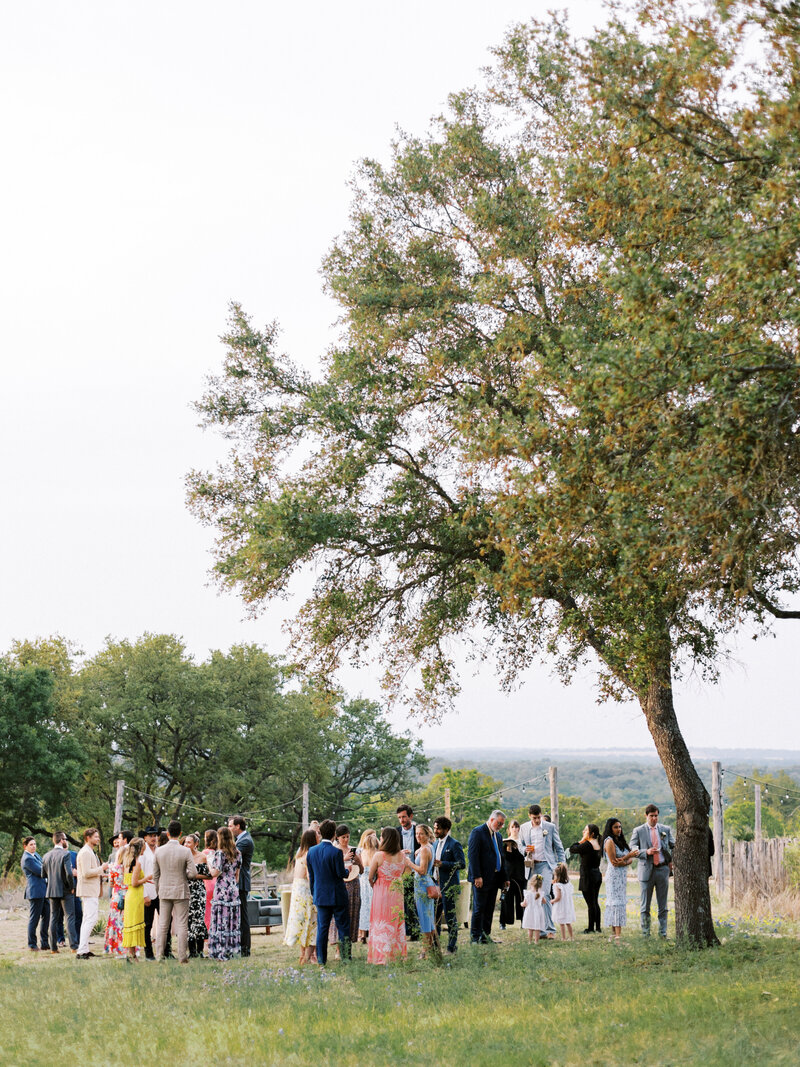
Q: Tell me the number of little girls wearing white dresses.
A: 2